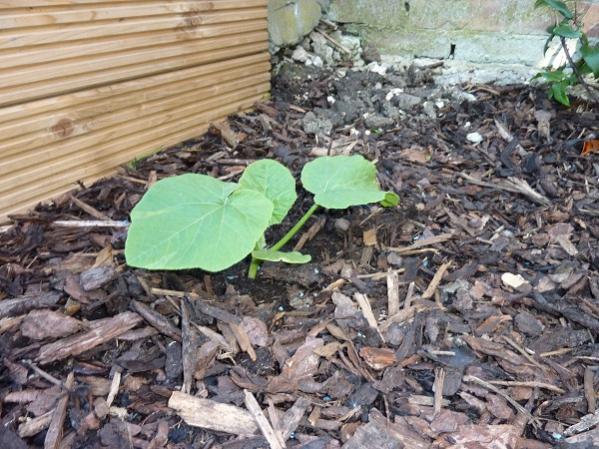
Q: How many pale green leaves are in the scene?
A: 4